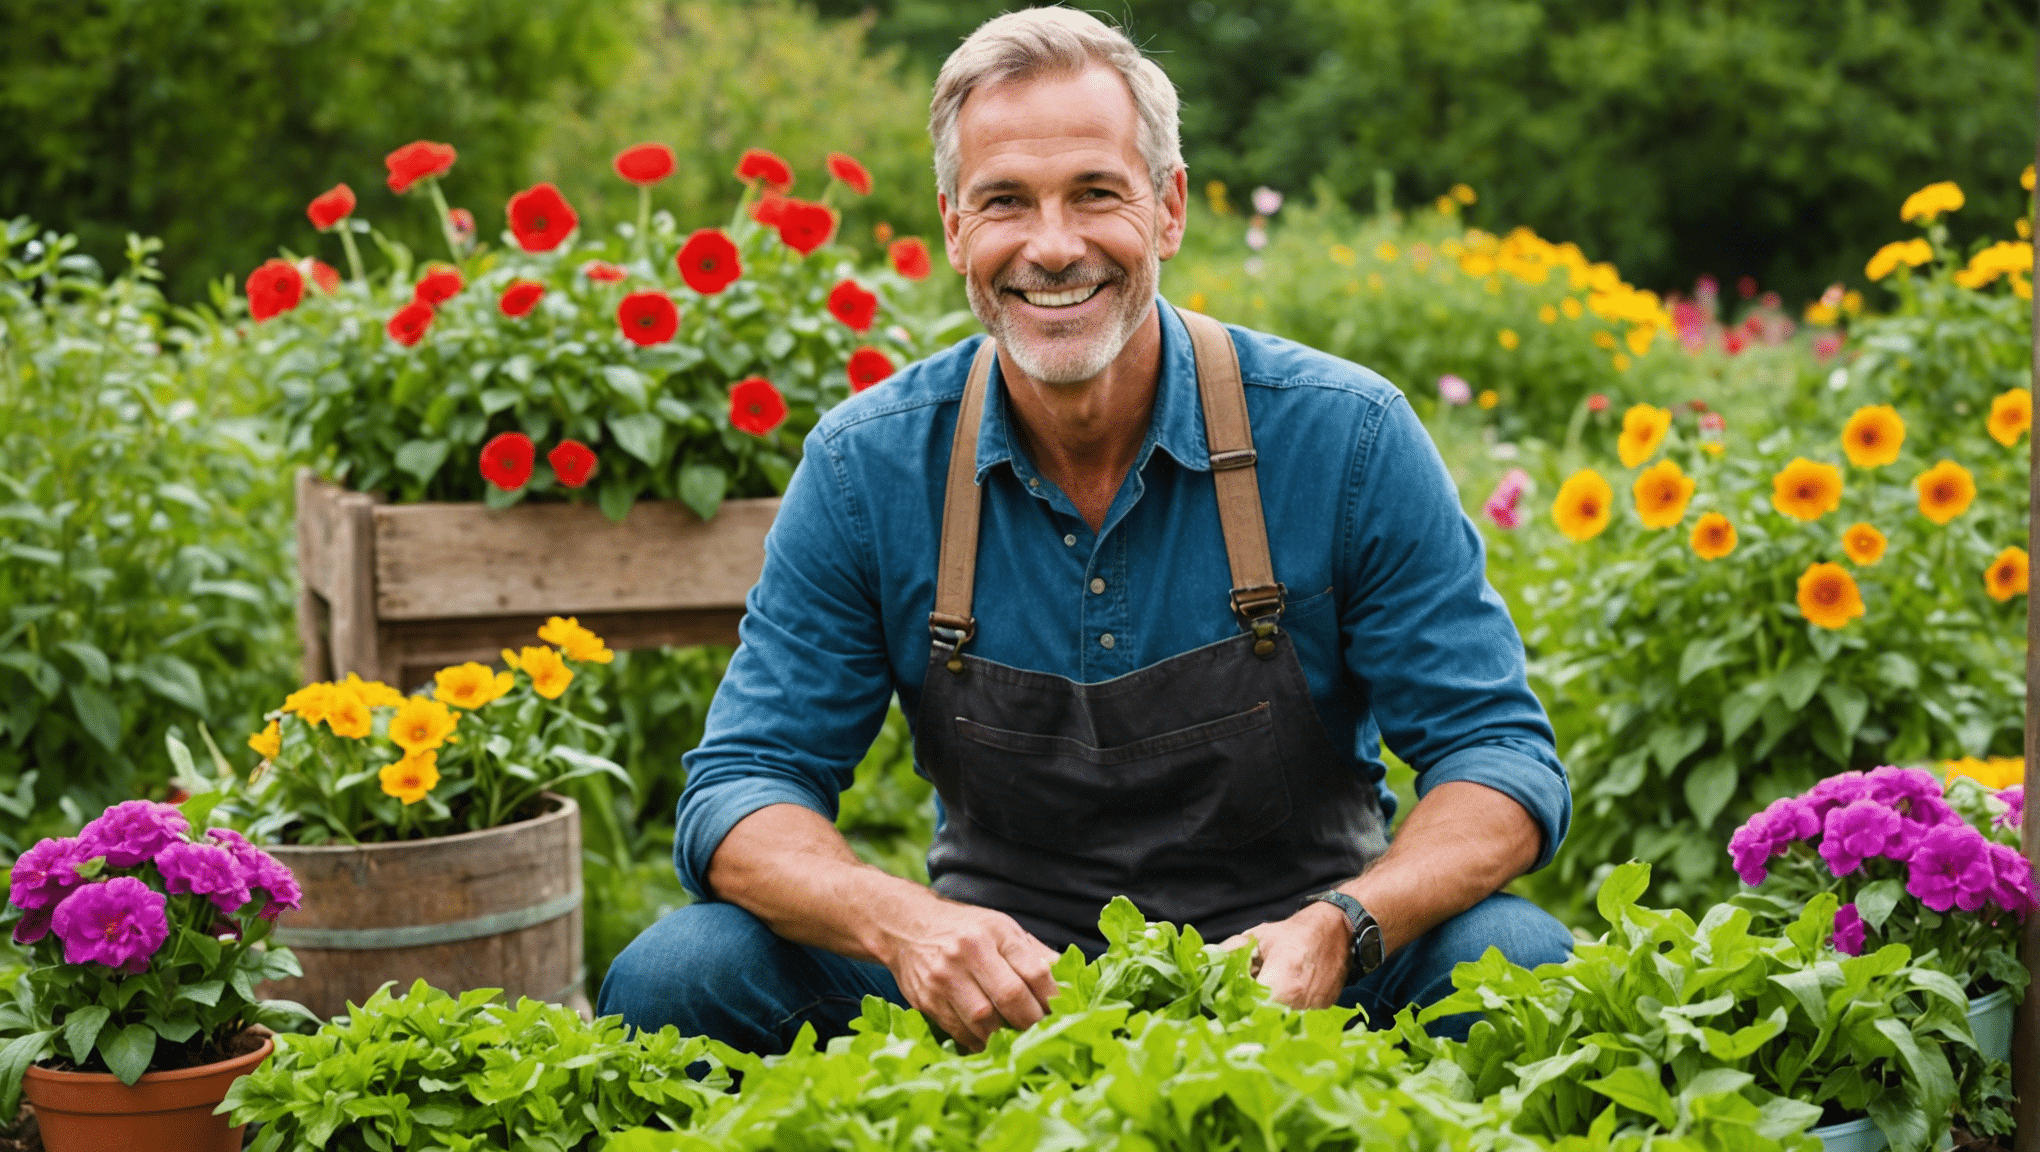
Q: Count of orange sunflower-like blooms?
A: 11